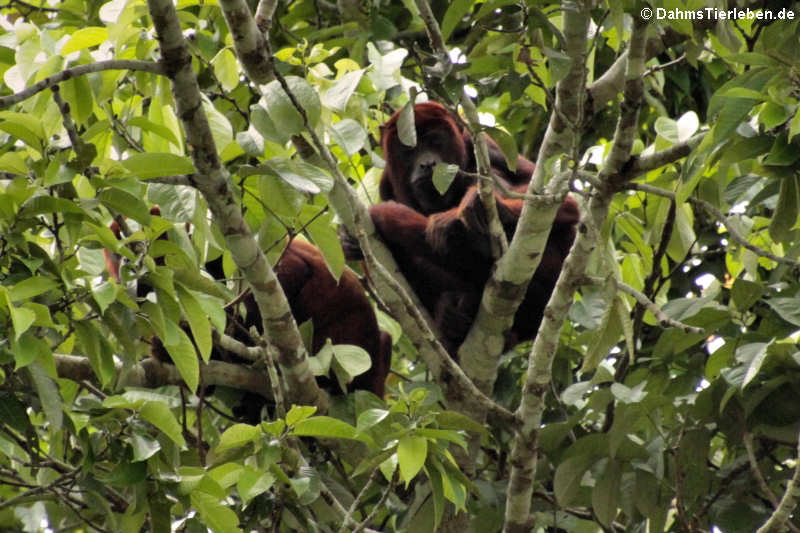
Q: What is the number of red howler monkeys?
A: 2